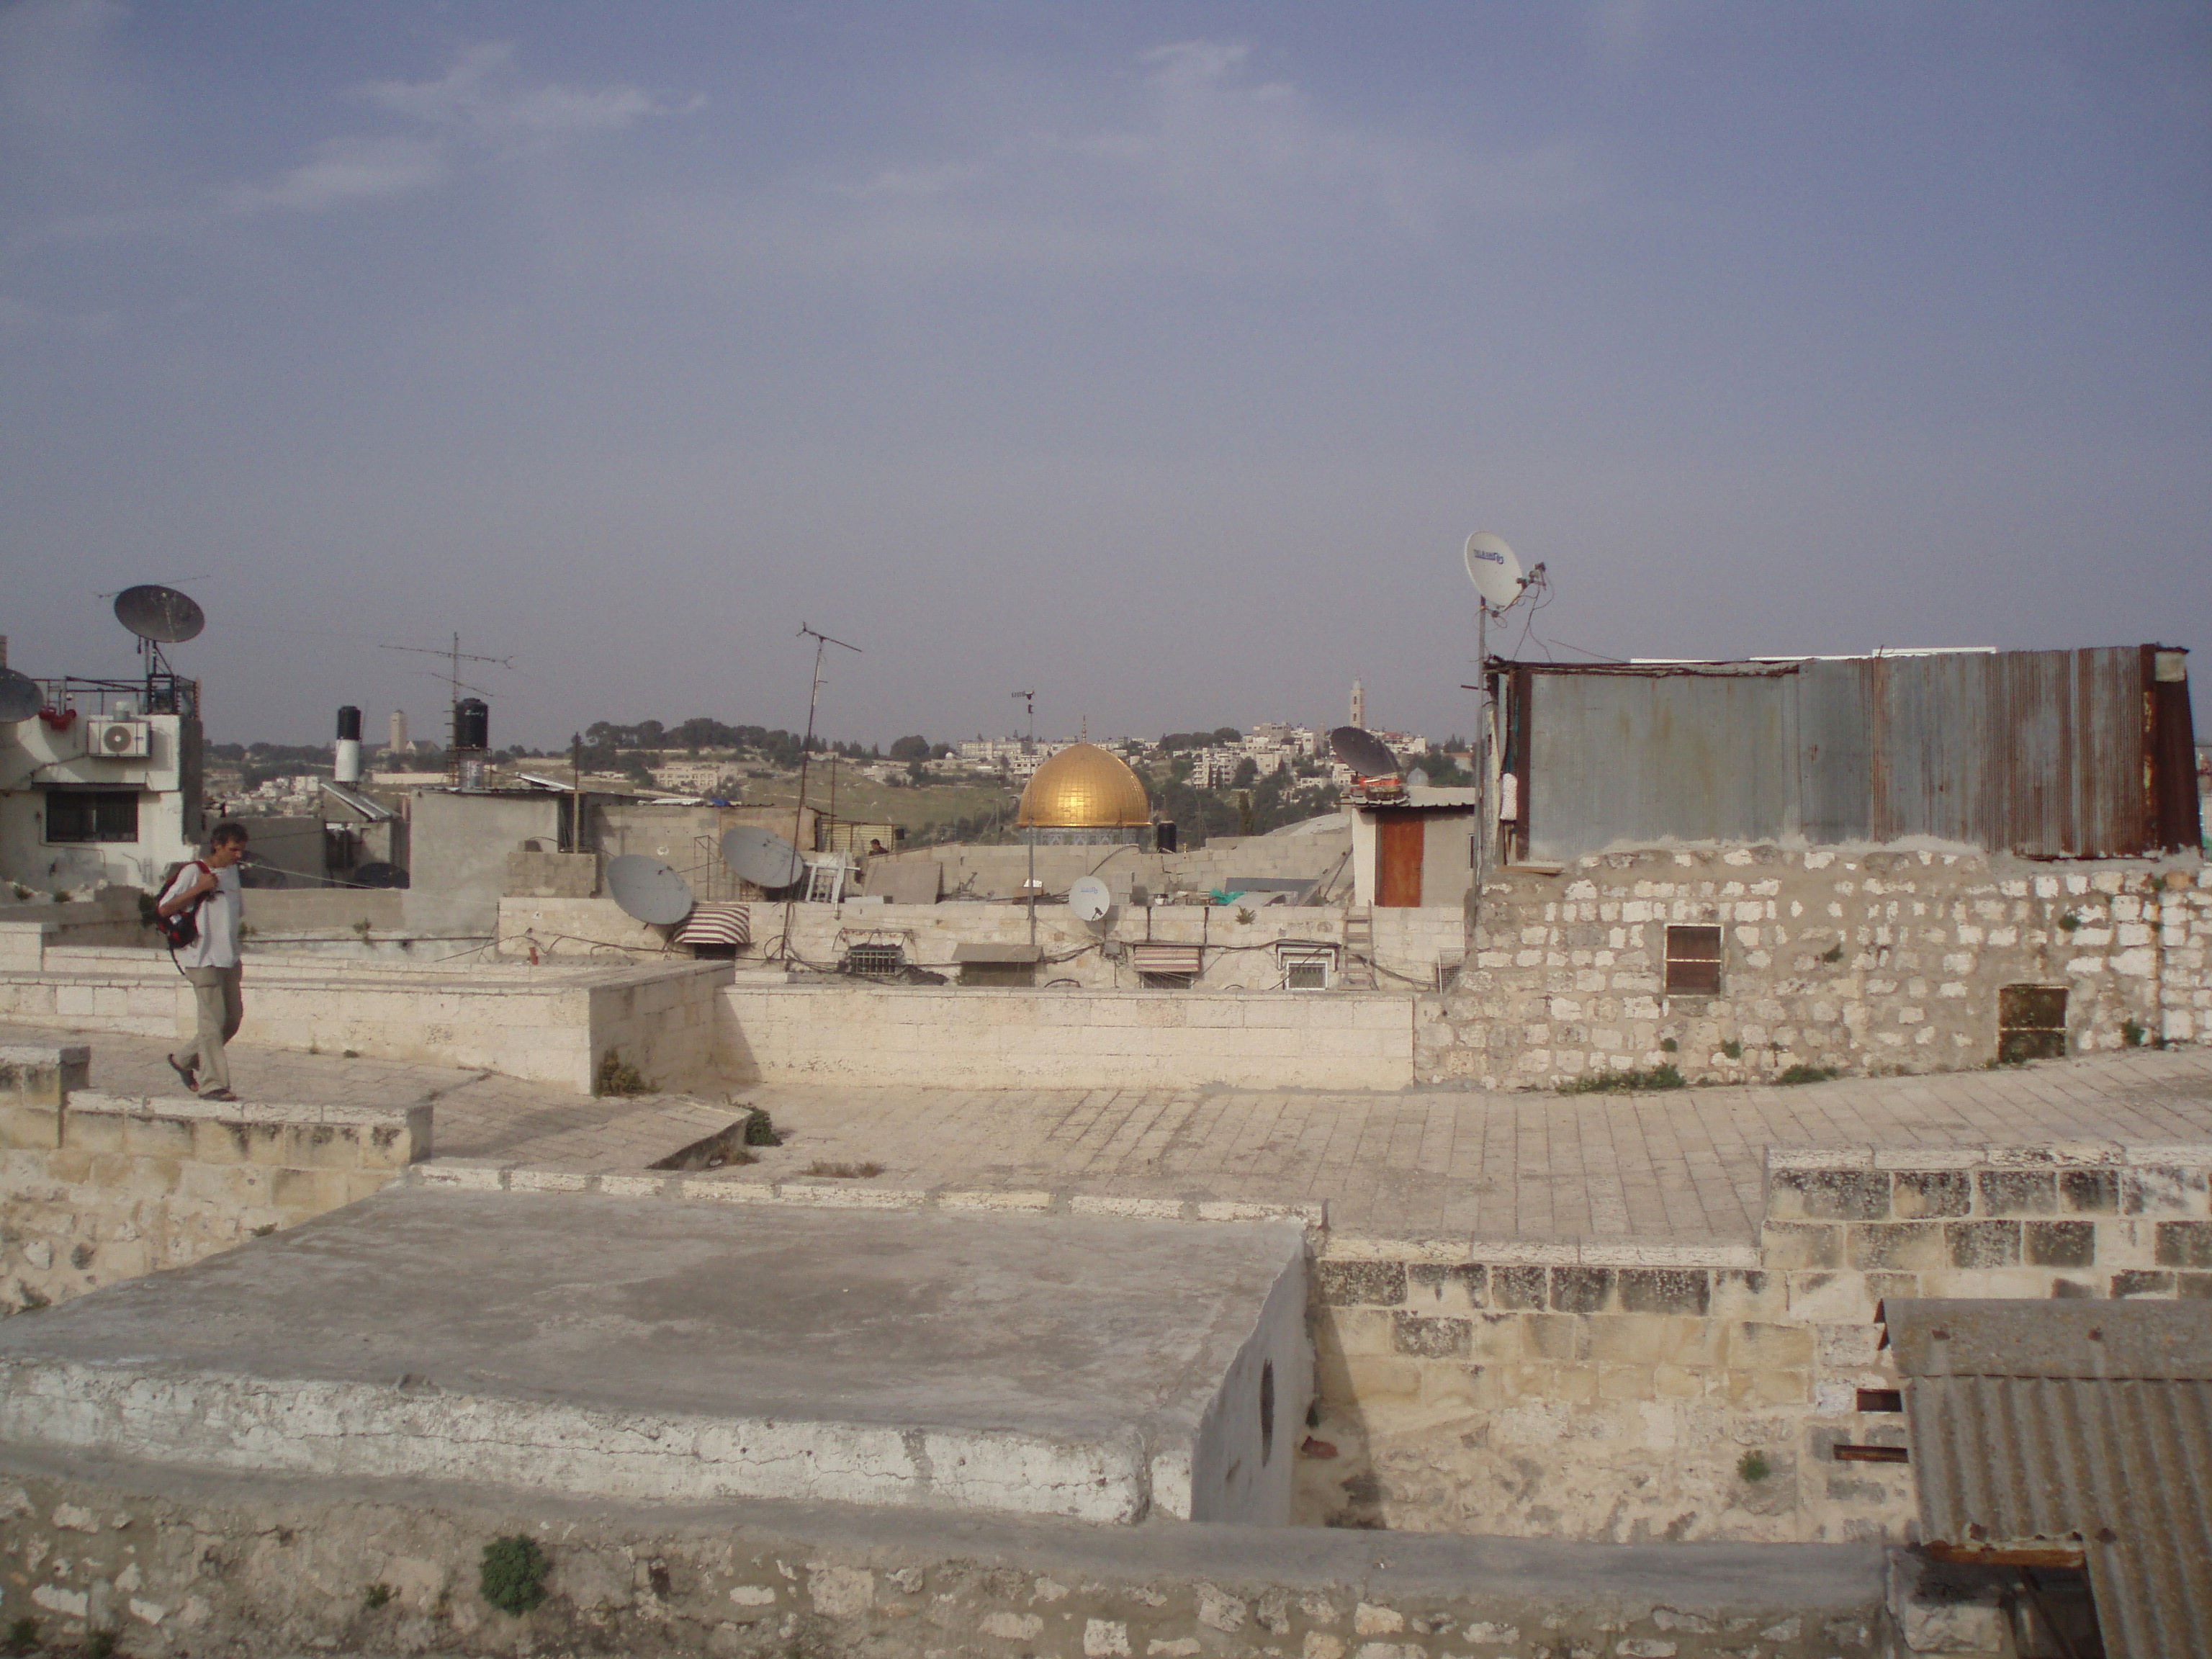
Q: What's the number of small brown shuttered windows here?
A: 2